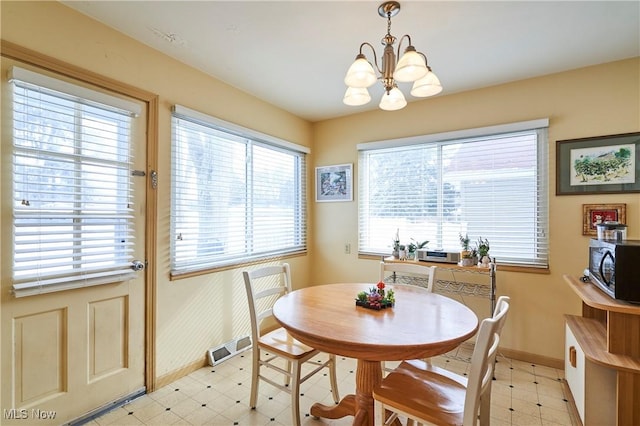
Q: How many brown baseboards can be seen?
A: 2